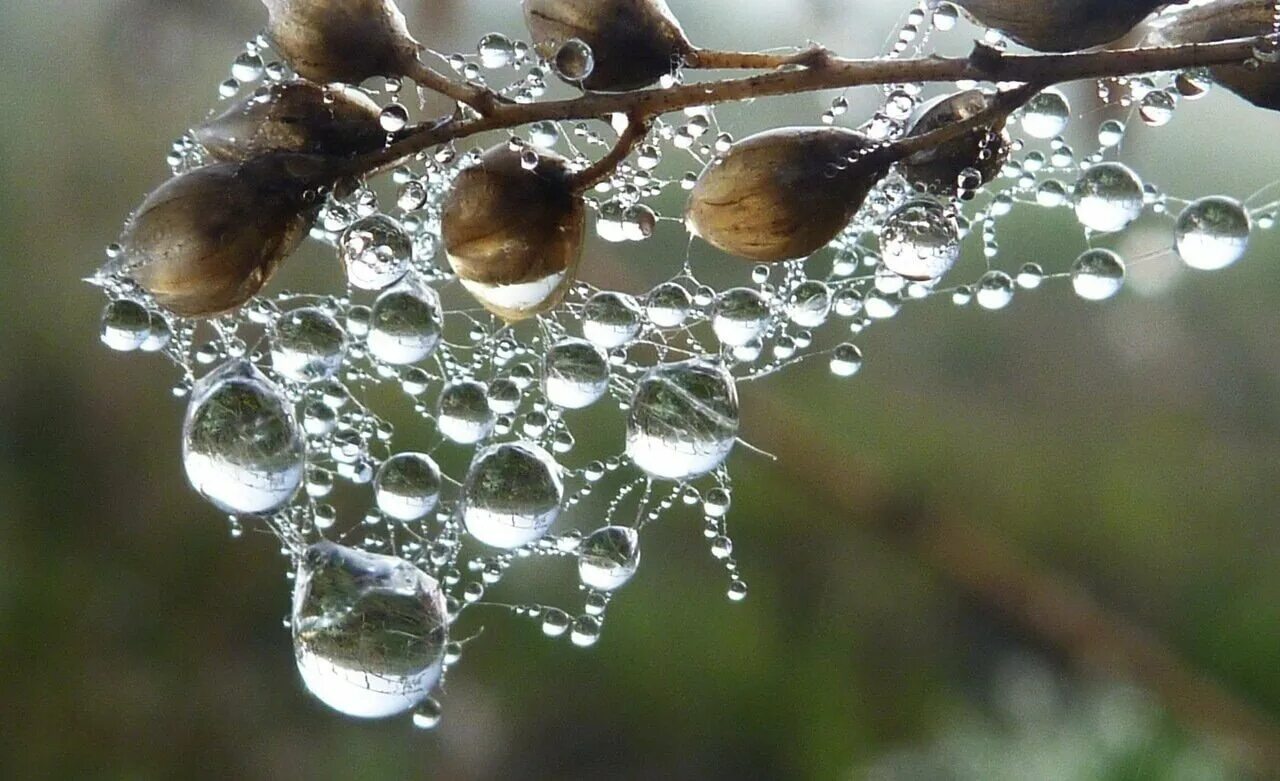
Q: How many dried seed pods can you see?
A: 9